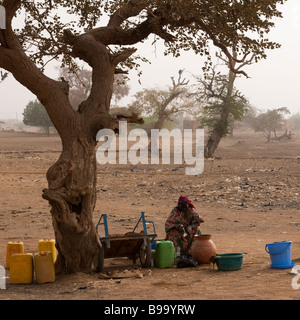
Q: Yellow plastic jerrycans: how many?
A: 4